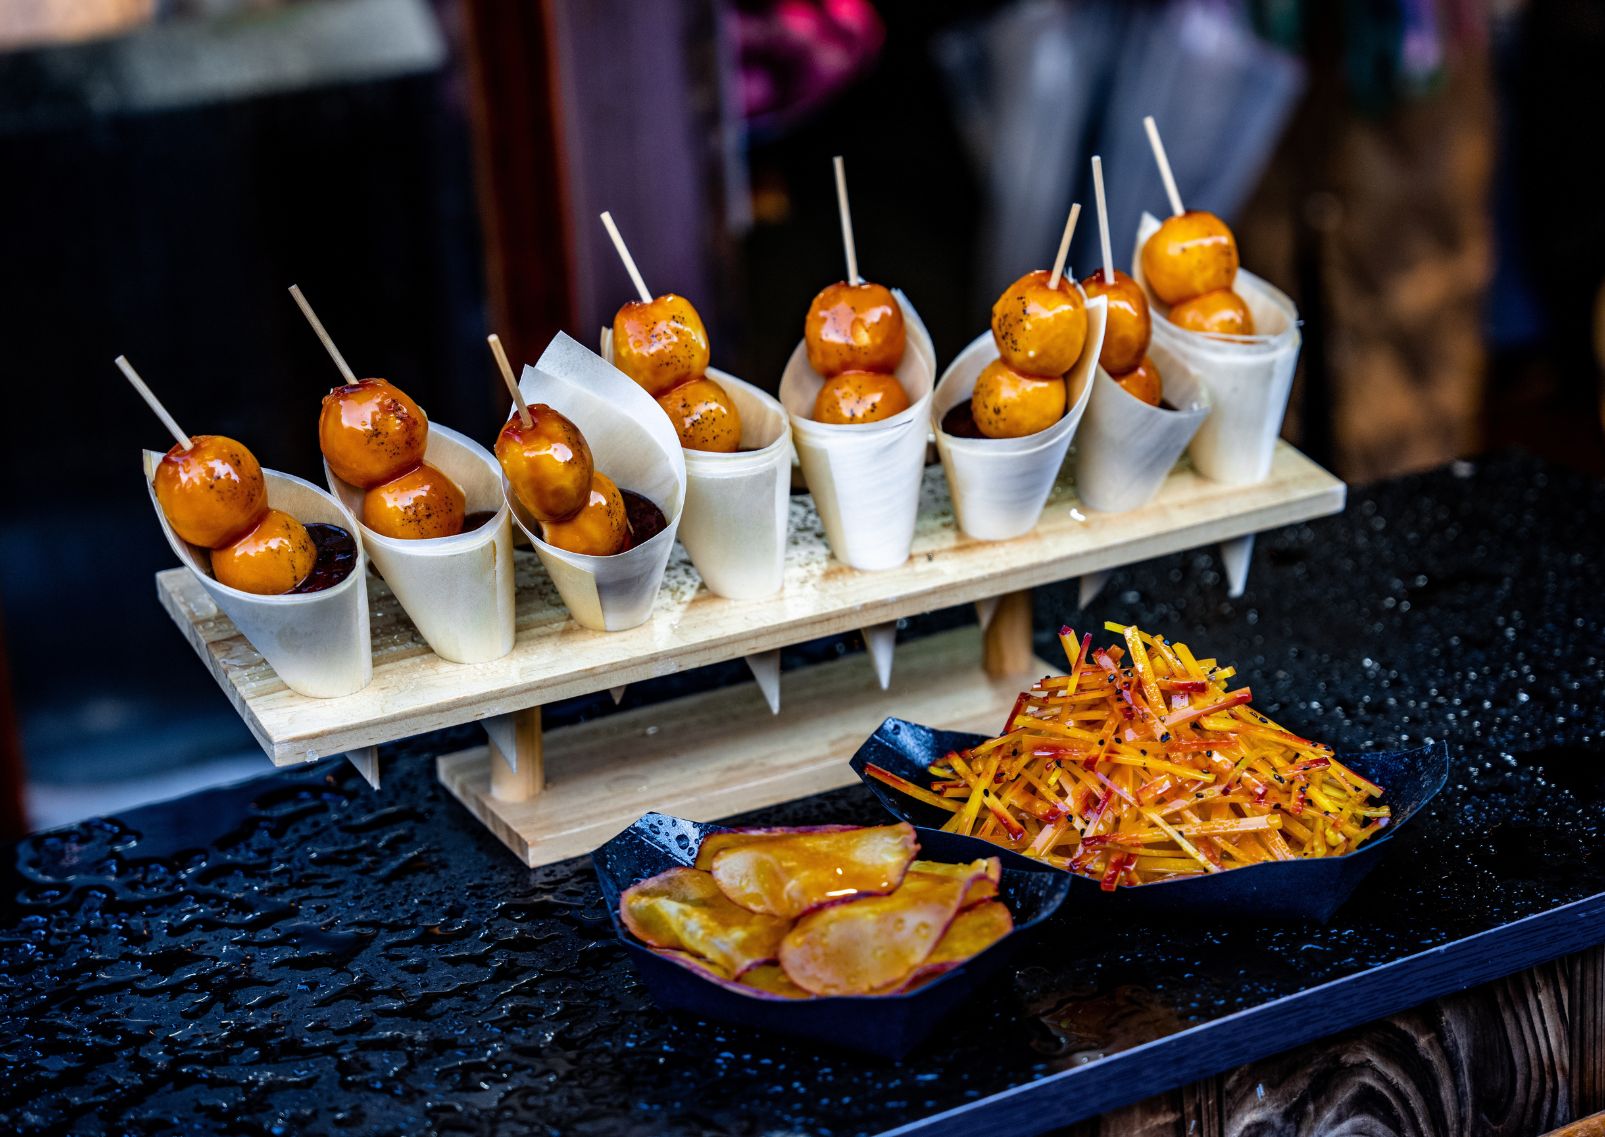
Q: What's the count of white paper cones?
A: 8